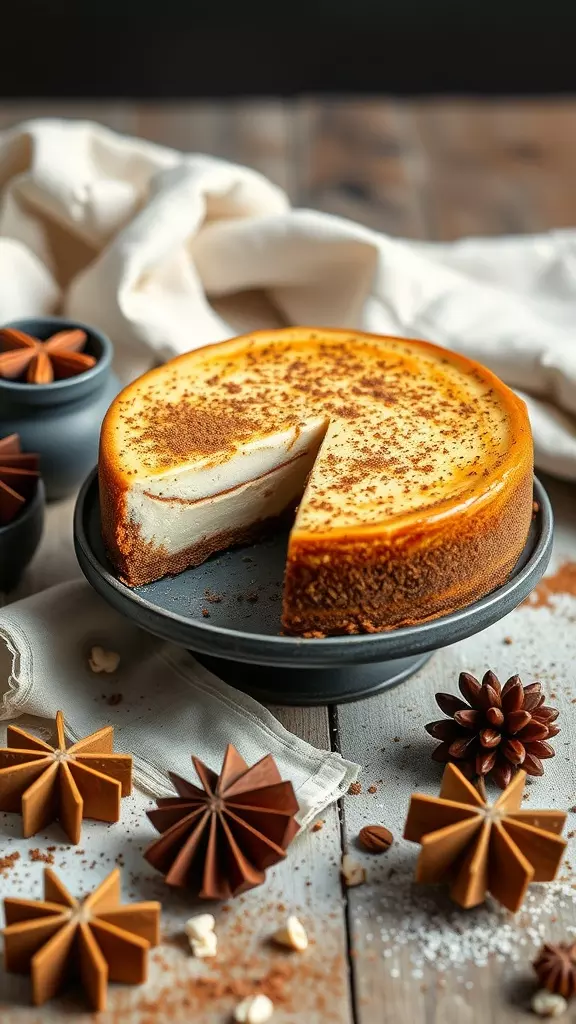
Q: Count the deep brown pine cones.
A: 1